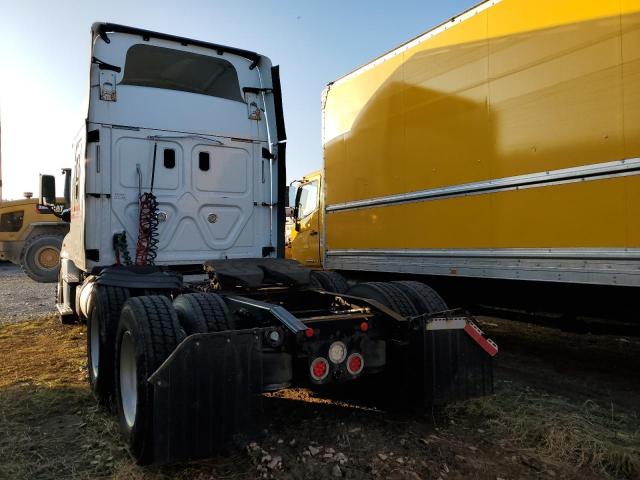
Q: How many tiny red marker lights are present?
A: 2